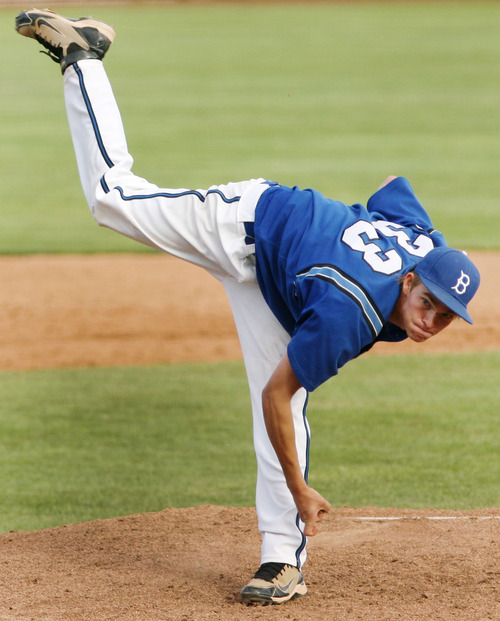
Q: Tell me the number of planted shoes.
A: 1